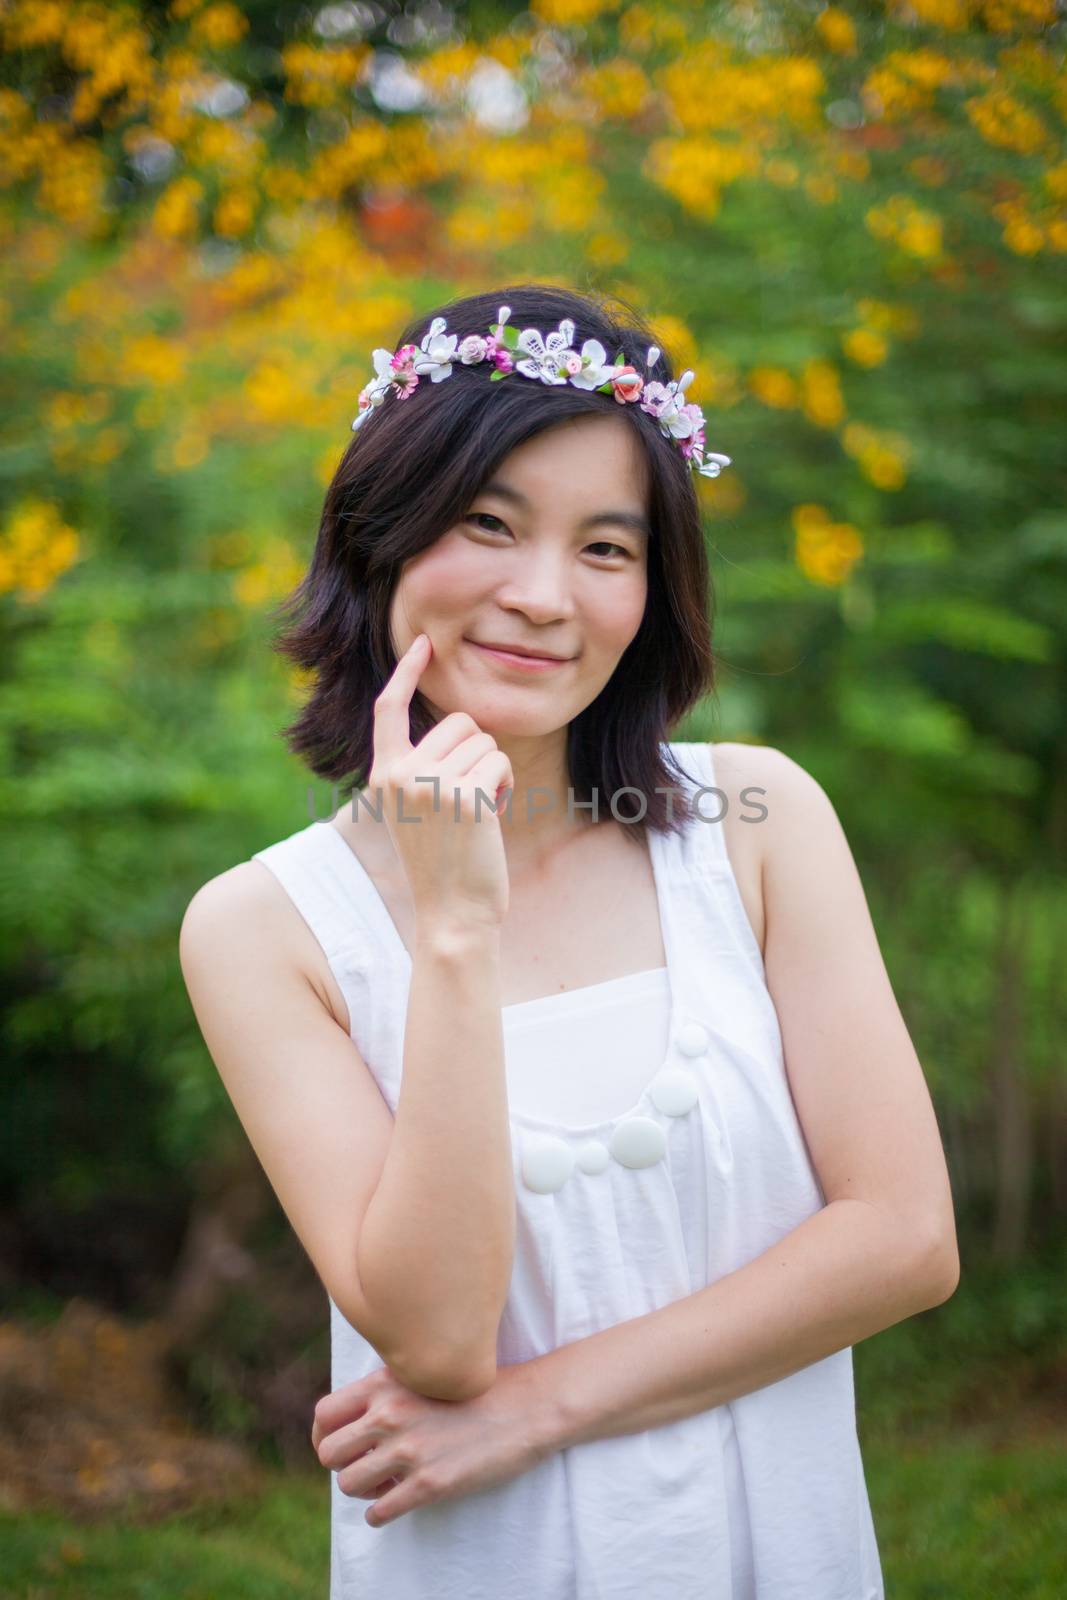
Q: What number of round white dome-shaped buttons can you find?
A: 5